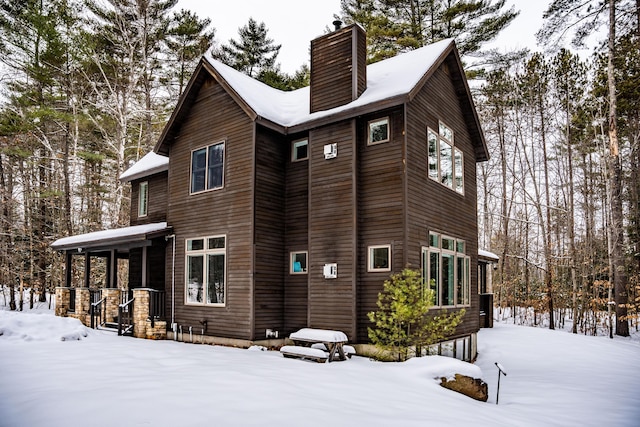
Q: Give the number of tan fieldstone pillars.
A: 4